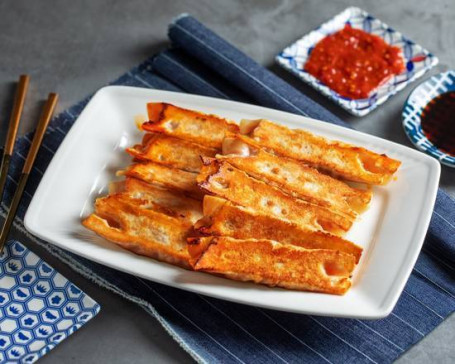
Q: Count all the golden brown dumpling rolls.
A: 10